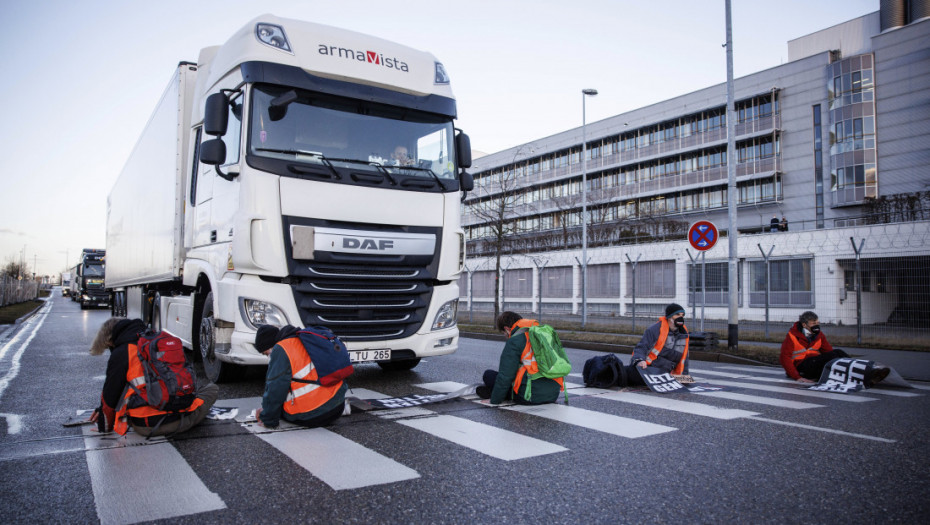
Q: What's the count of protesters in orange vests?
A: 5